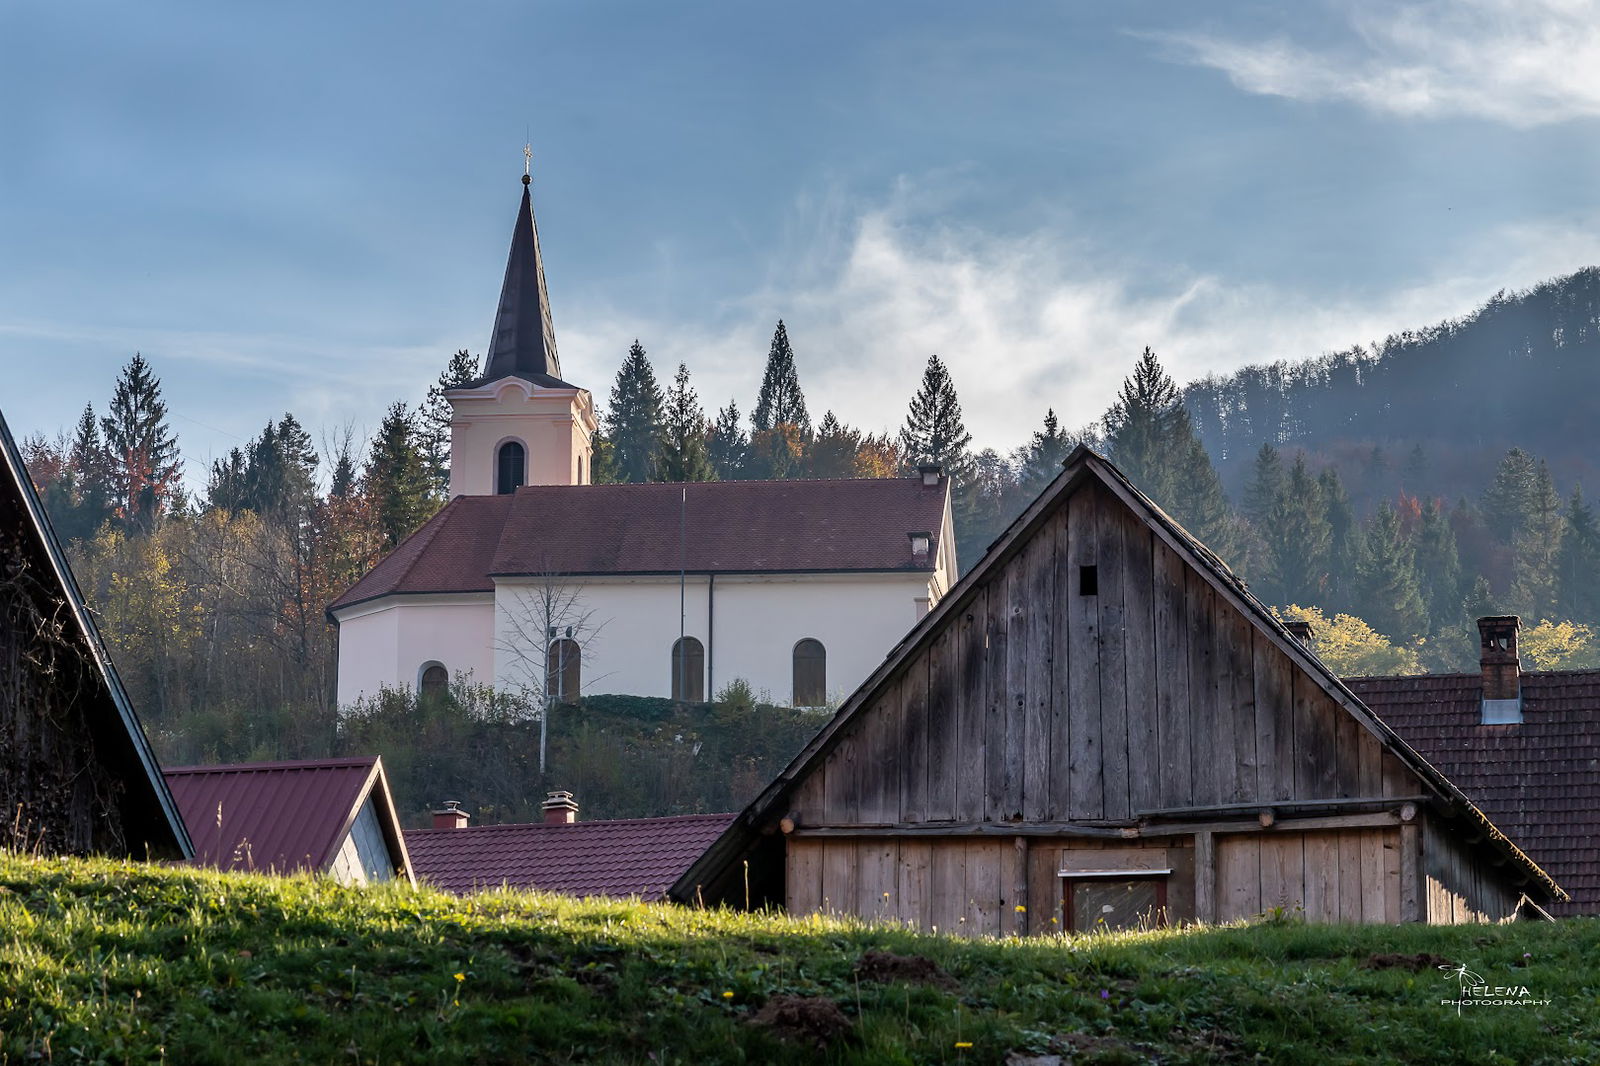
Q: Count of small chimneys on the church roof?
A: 2